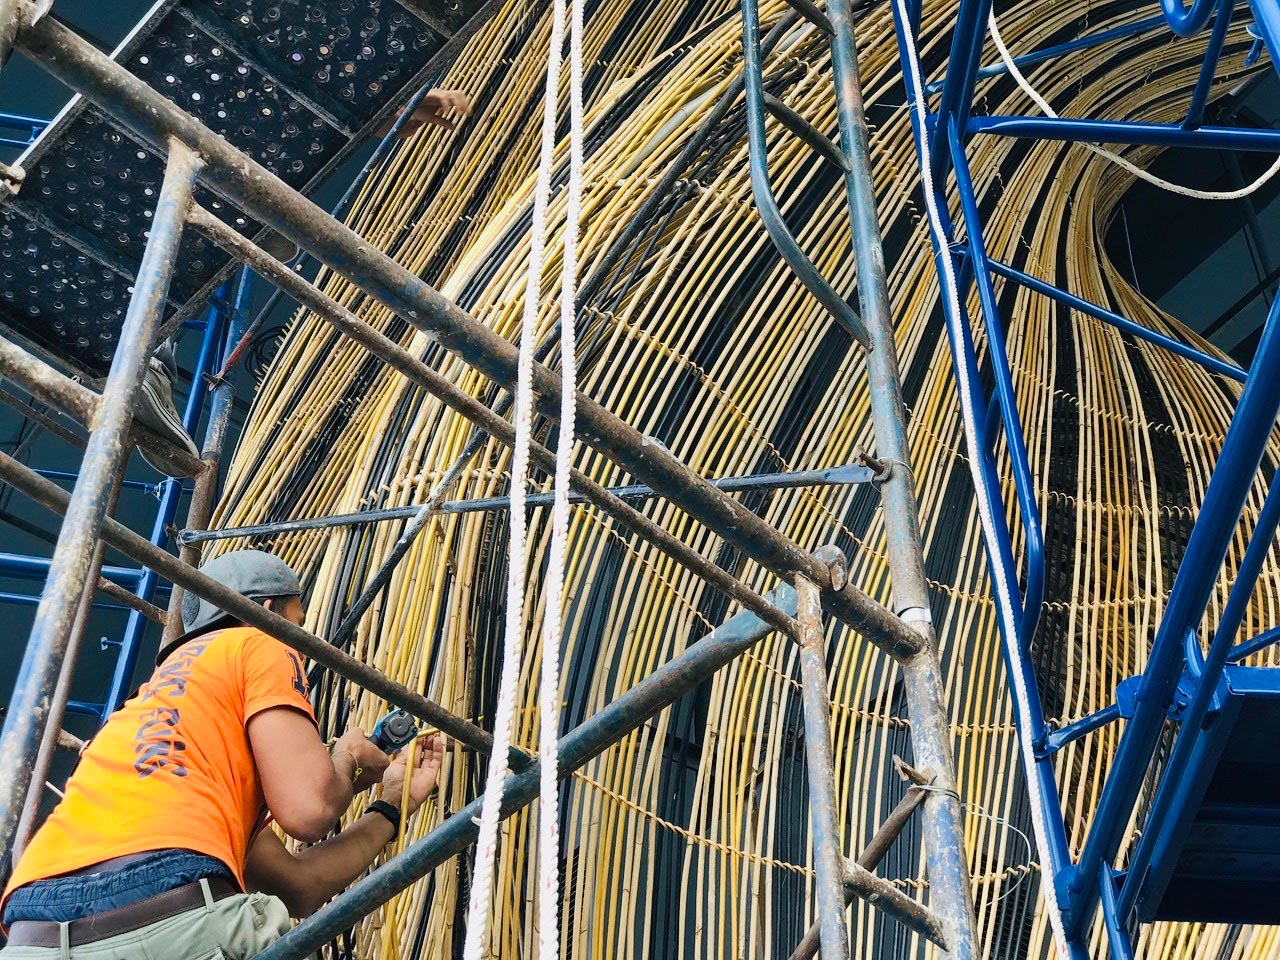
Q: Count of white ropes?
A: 4